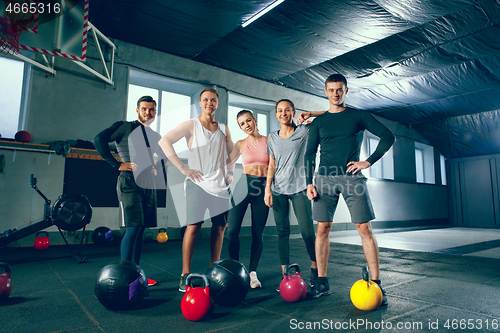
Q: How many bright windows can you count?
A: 6